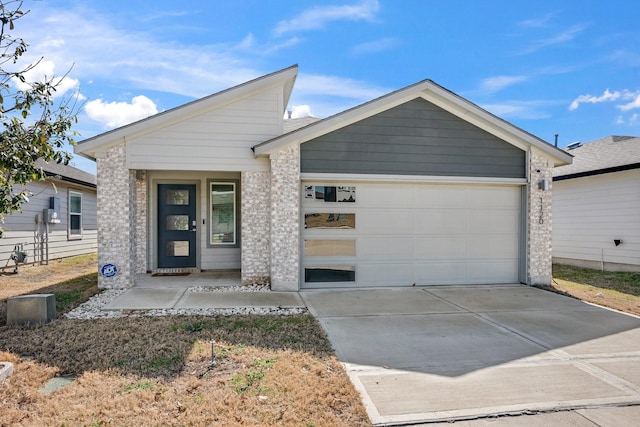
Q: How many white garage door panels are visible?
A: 12